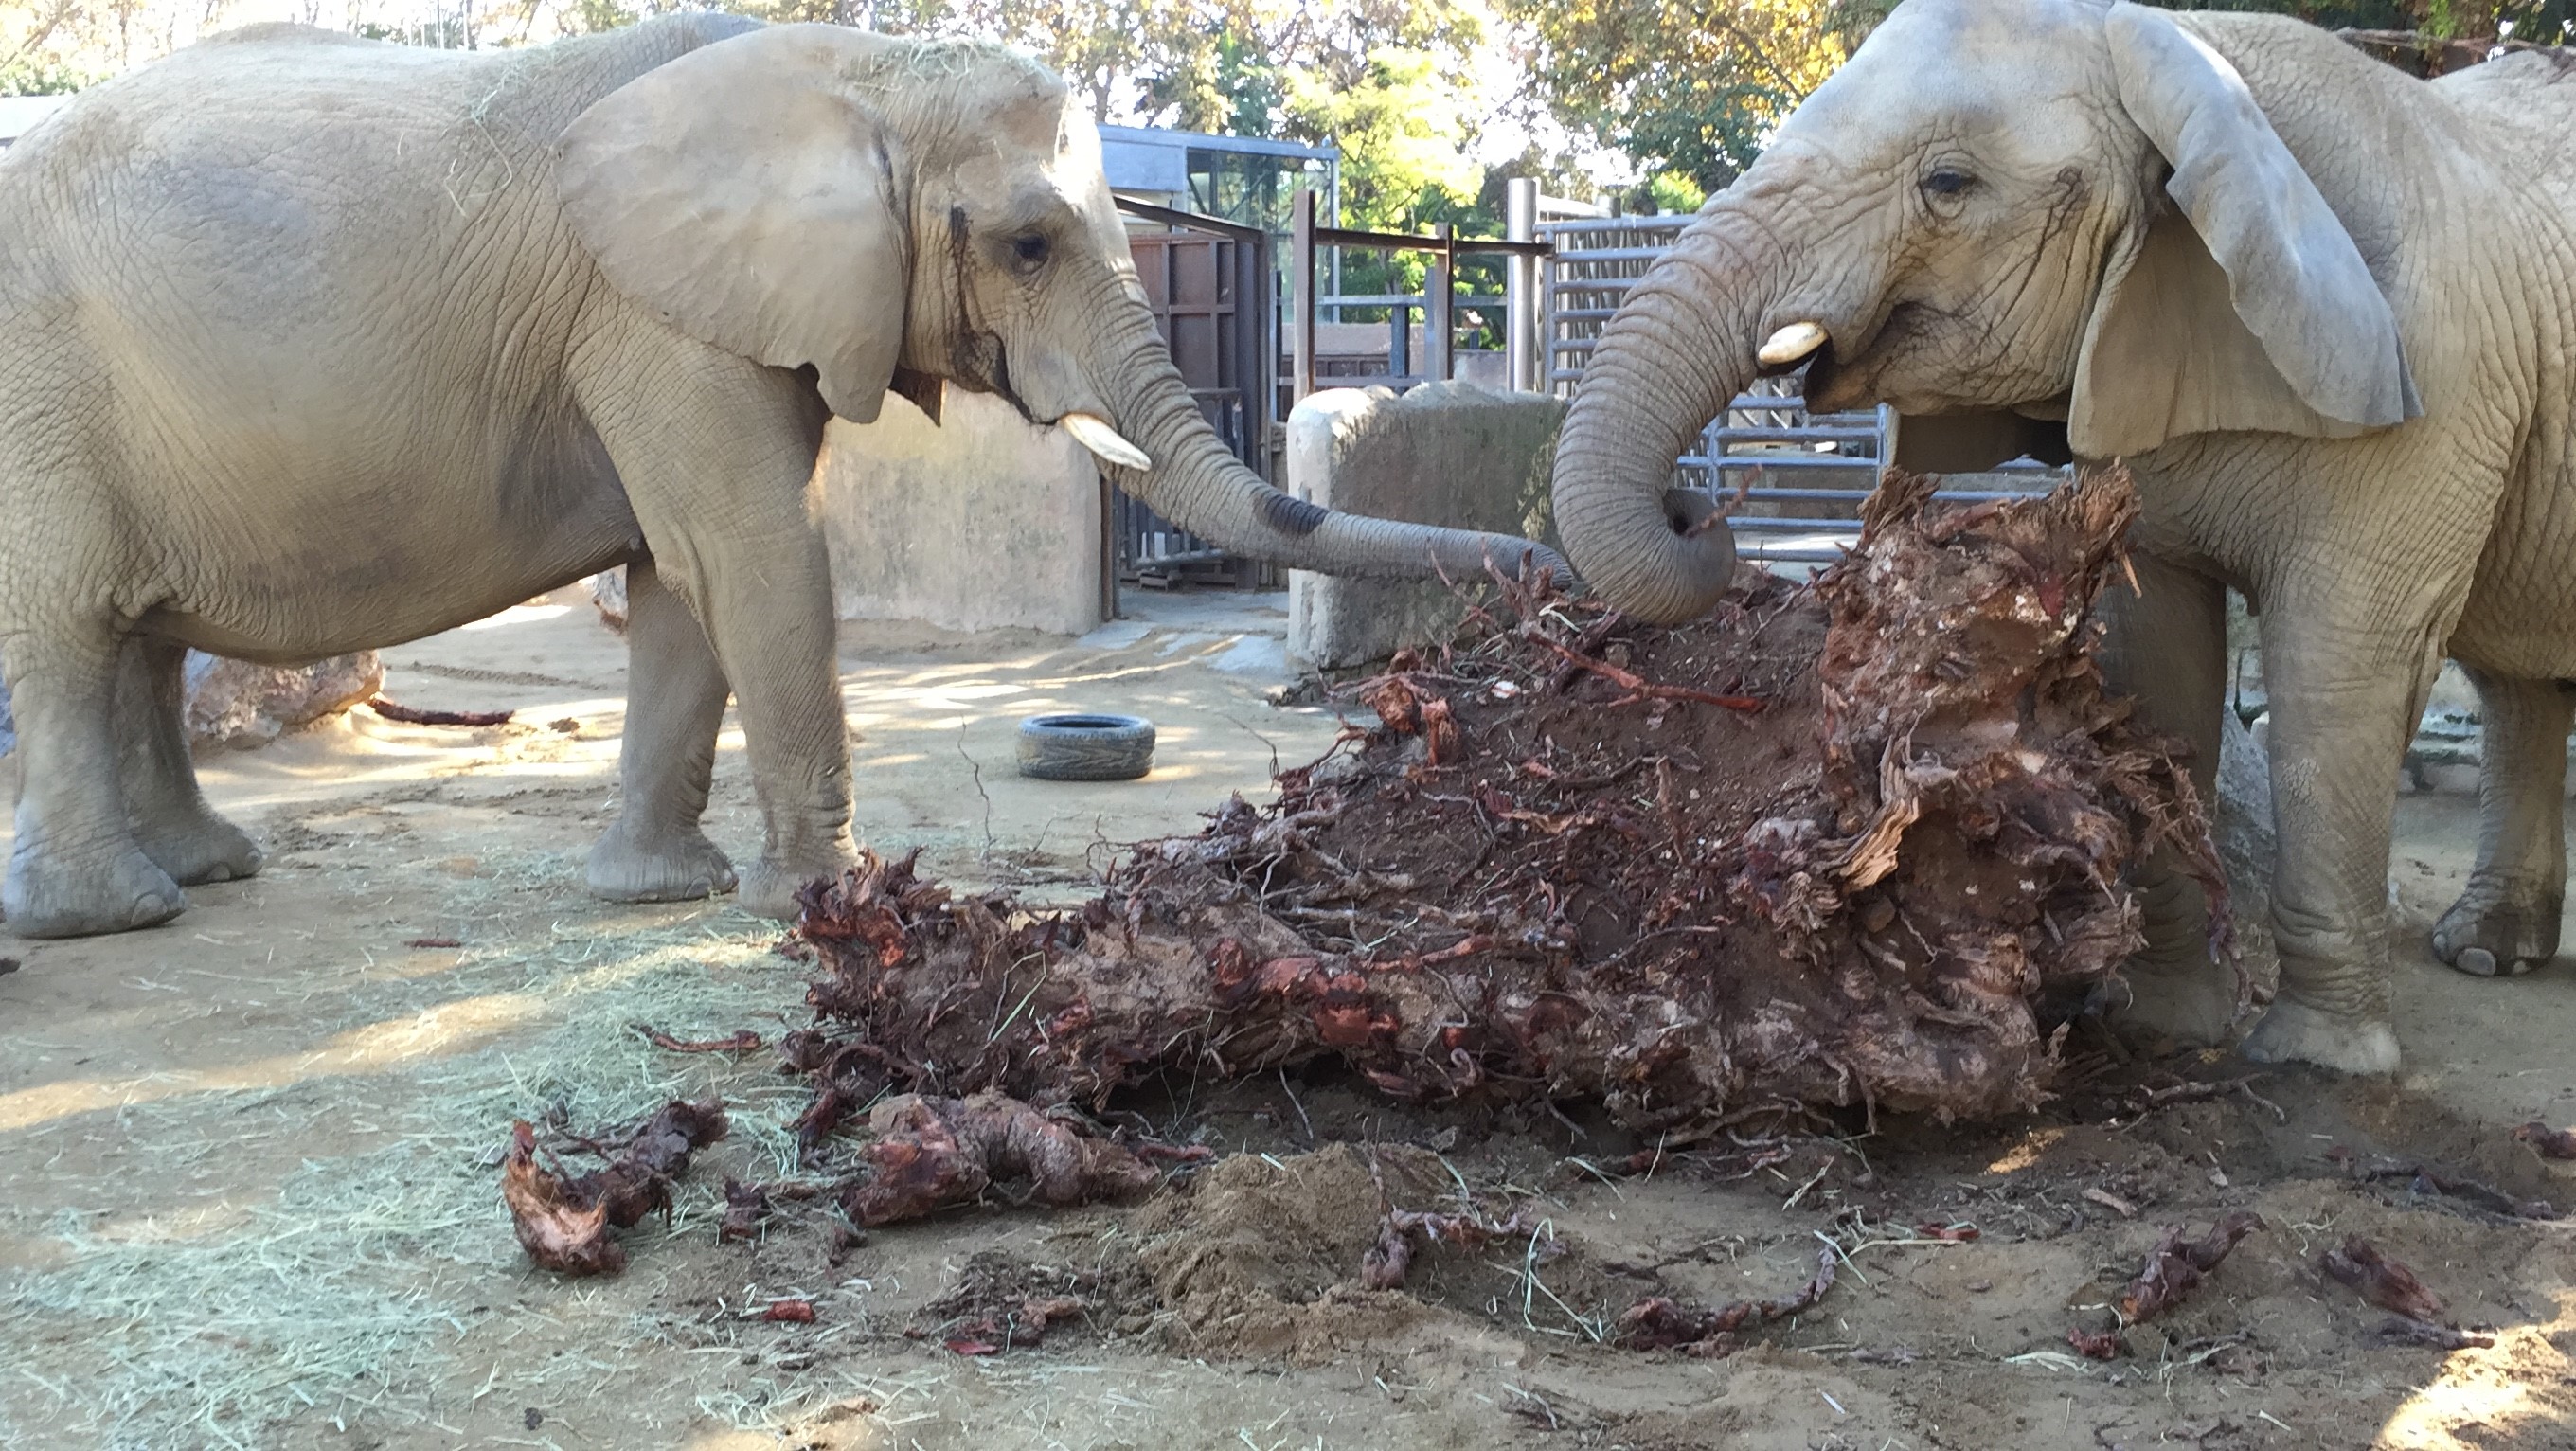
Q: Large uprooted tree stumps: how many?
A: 1